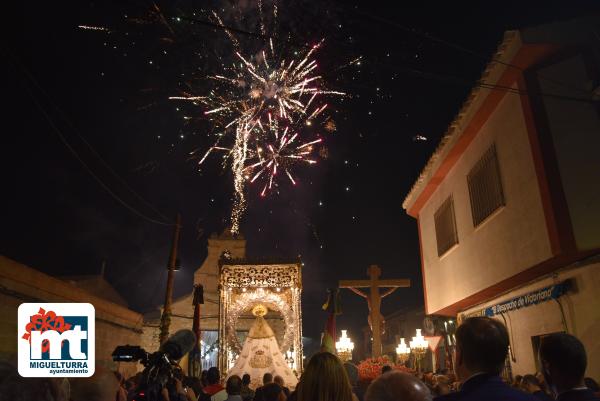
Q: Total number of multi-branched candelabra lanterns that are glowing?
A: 3